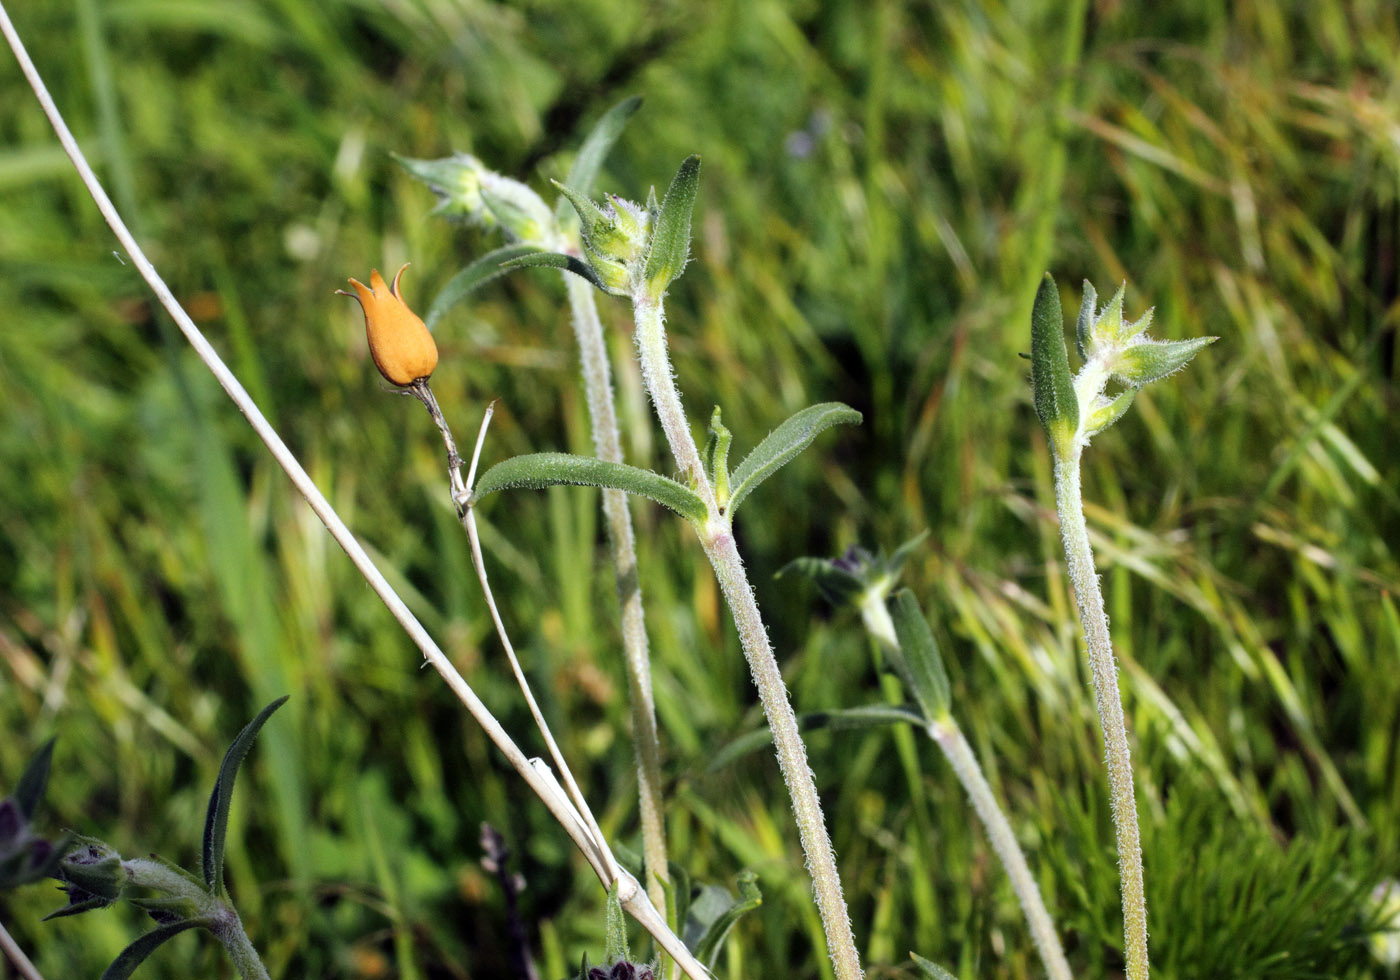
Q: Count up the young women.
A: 0